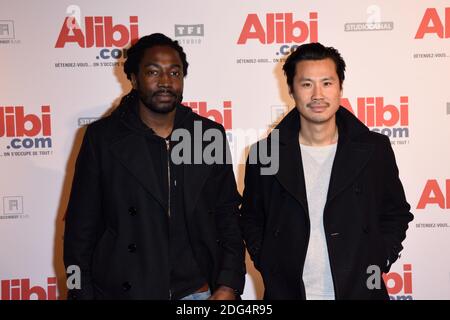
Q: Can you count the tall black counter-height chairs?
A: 0